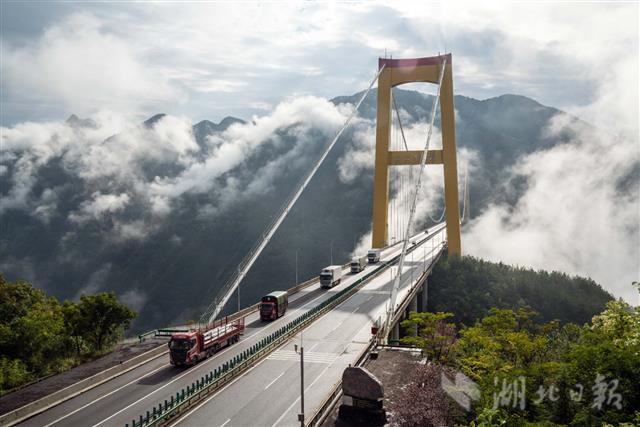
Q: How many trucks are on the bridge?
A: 5